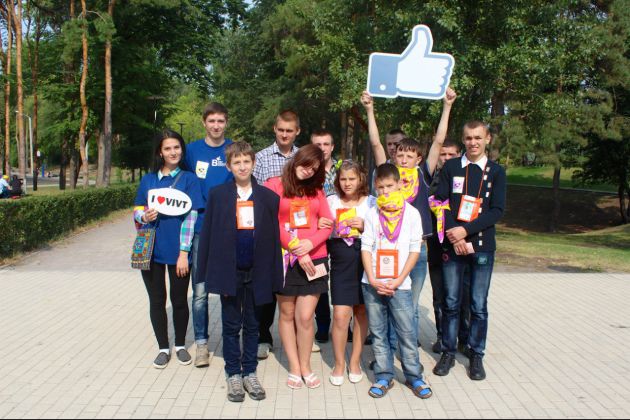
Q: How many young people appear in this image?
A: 12